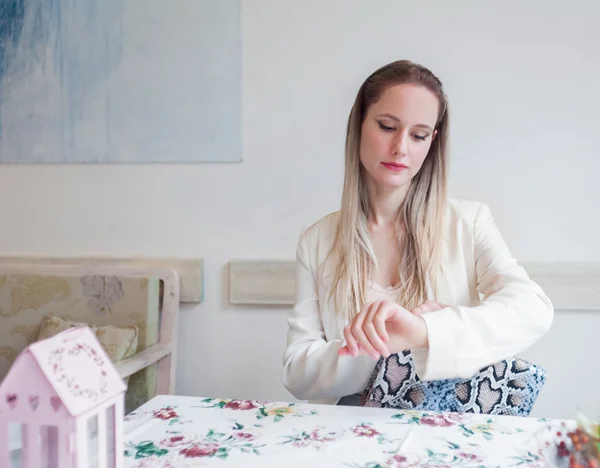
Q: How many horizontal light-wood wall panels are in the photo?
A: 2